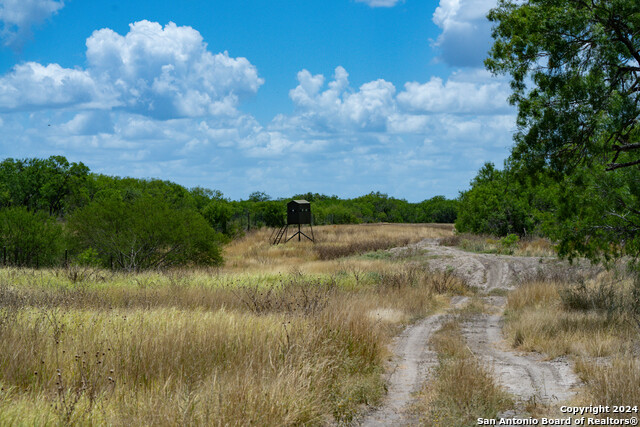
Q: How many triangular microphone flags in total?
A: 0